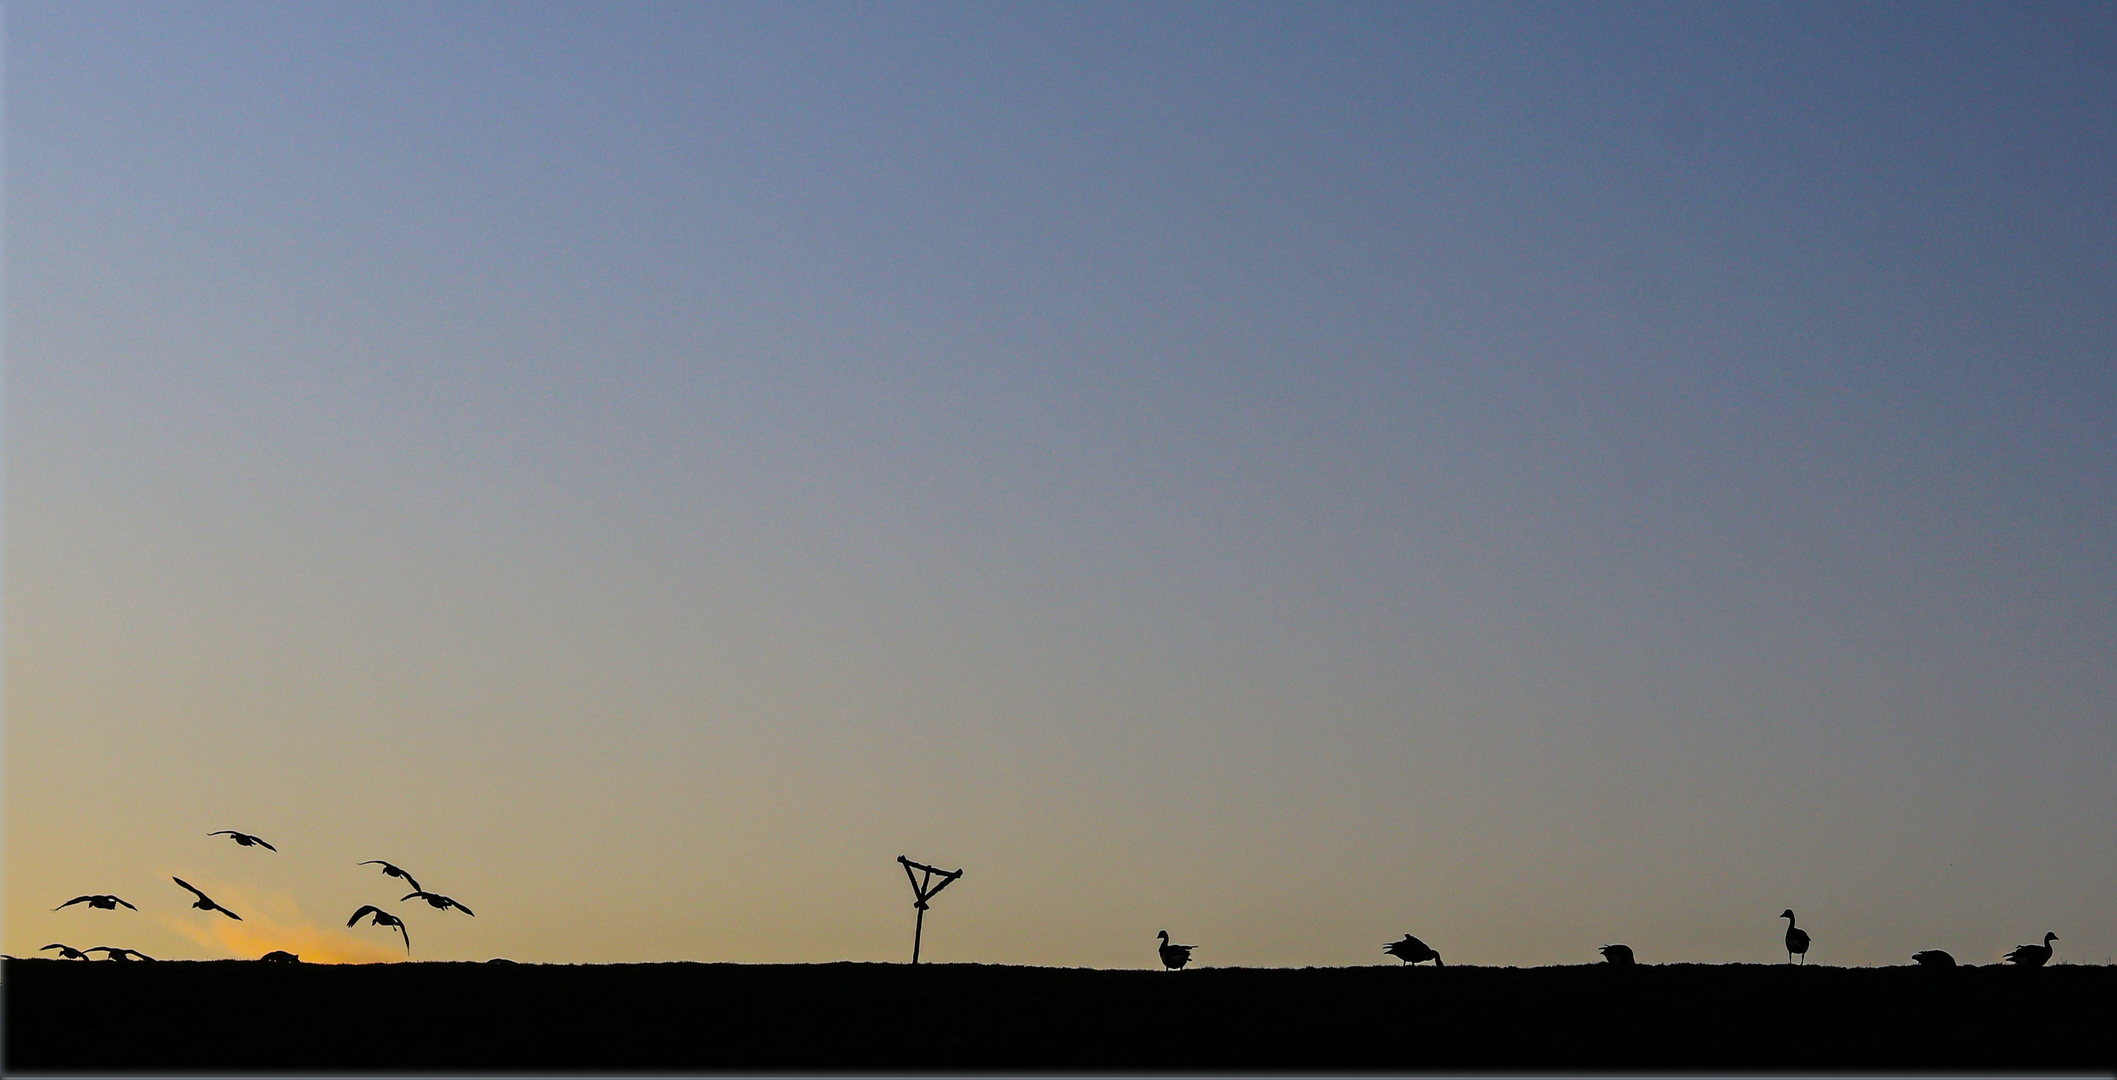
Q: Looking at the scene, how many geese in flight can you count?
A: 8